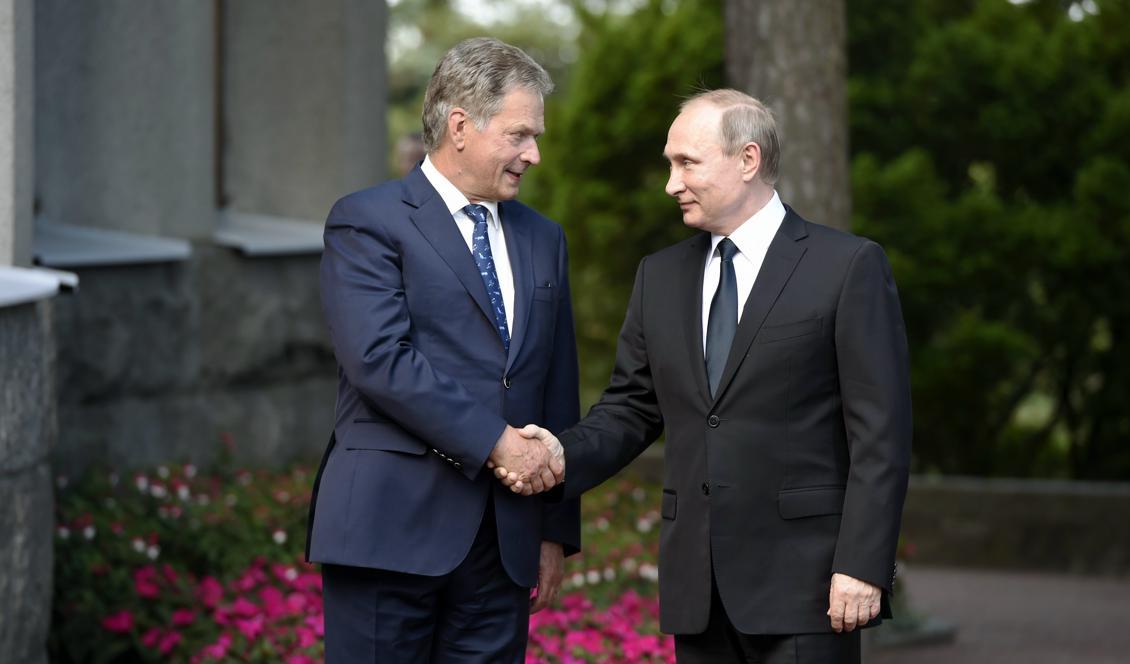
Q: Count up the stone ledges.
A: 3